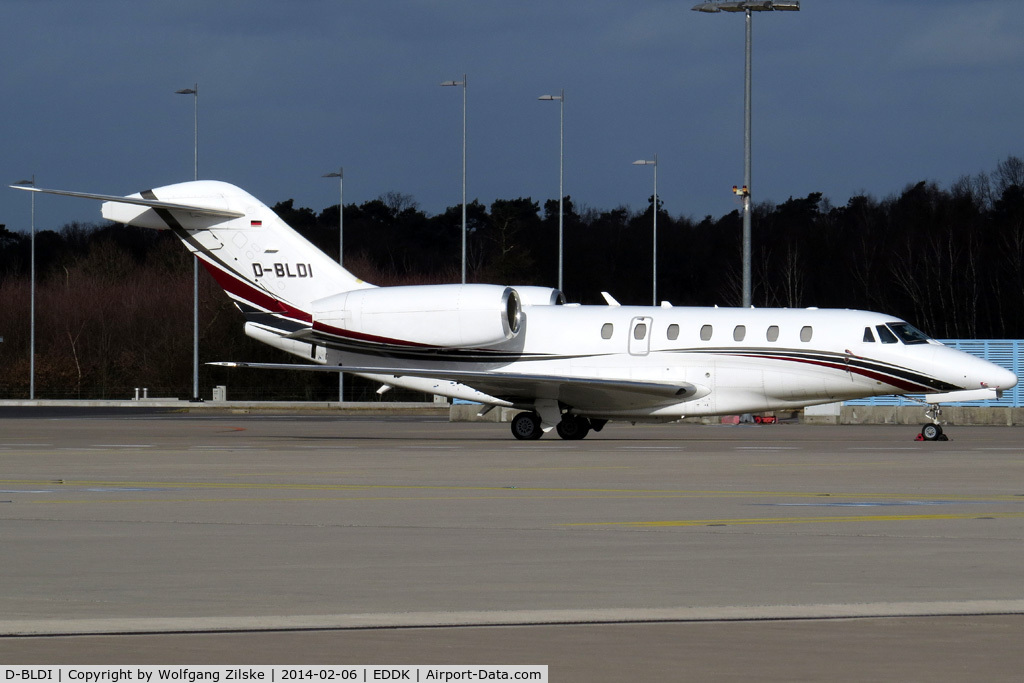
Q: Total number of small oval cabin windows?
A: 7